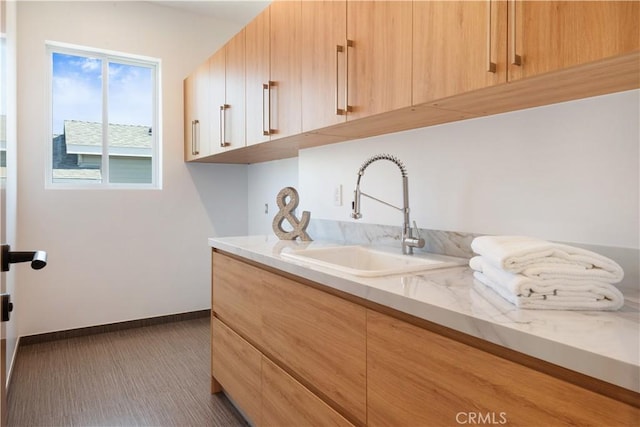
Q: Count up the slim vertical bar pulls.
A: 10